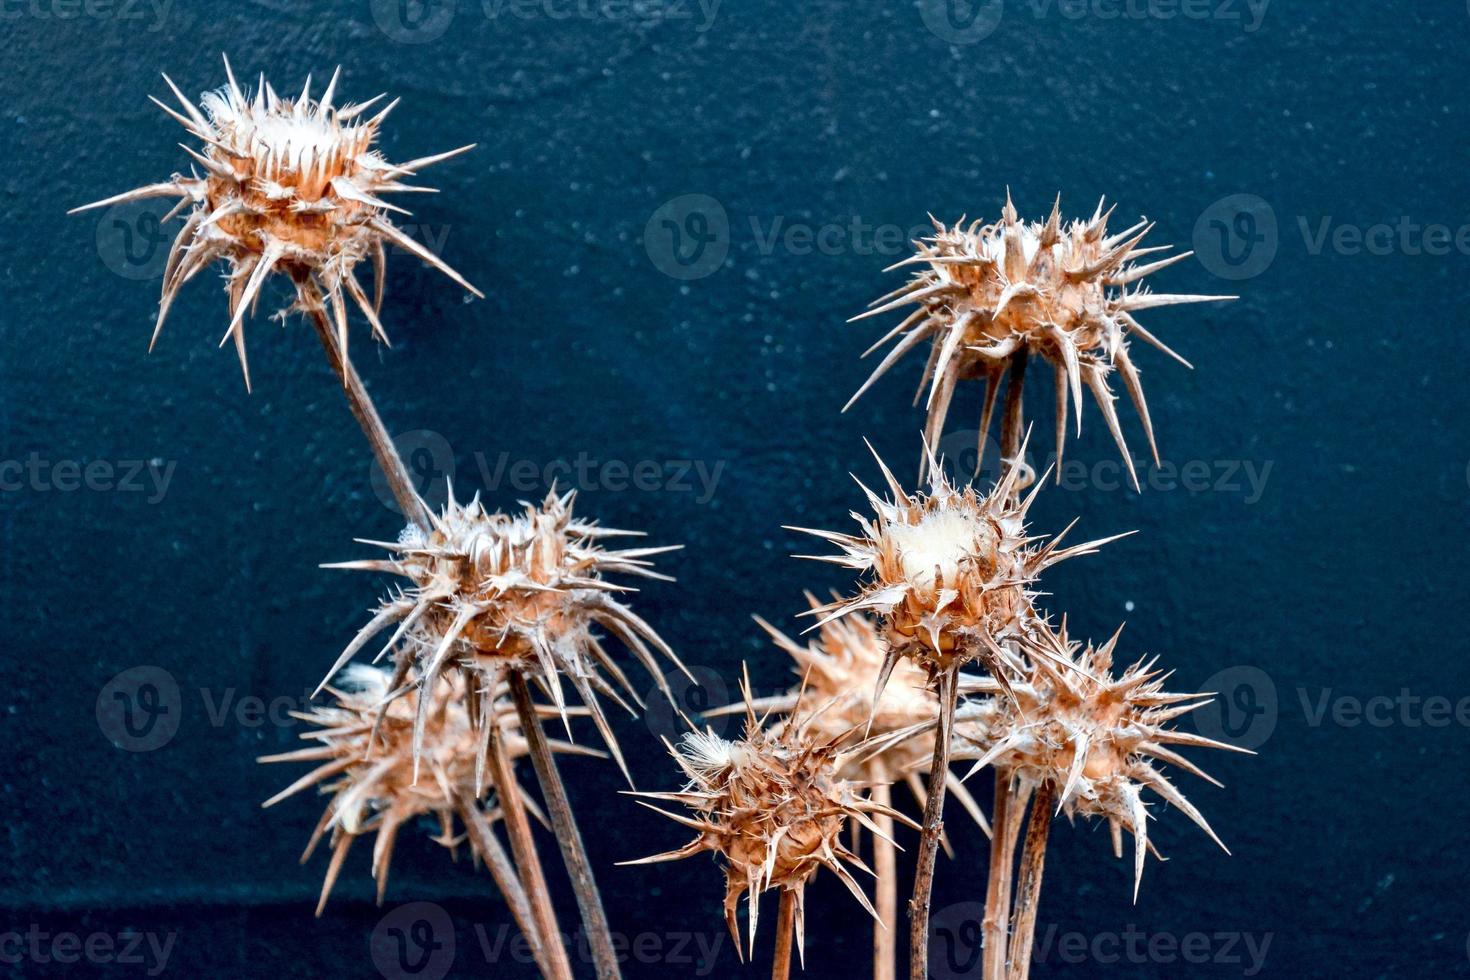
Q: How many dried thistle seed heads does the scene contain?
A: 8